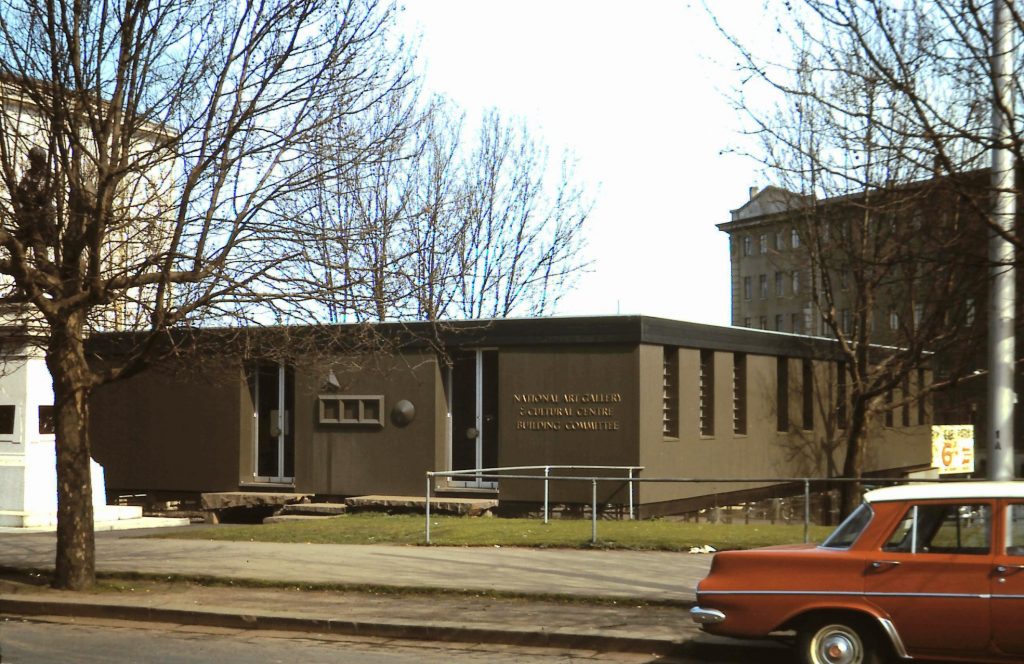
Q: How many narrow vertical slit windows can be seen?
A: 9